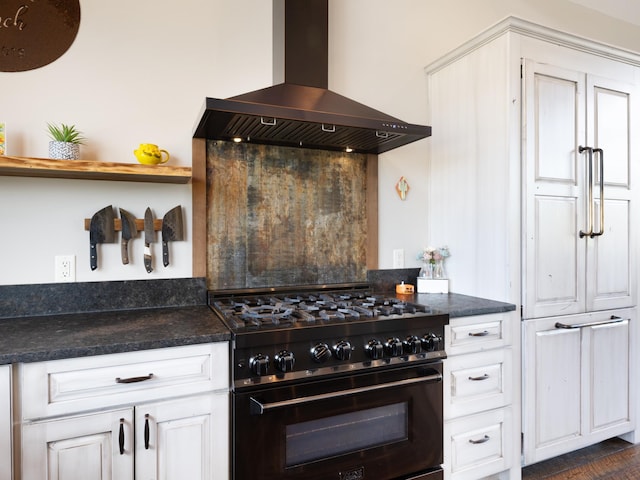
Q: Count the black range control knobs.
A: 8